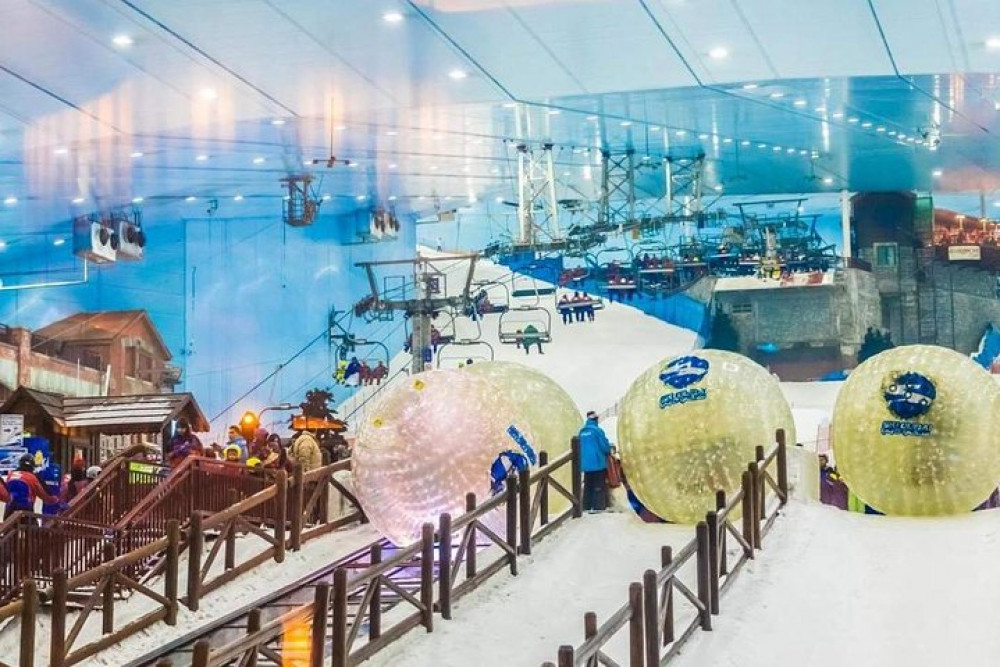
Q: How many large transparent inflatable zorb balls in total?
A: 4